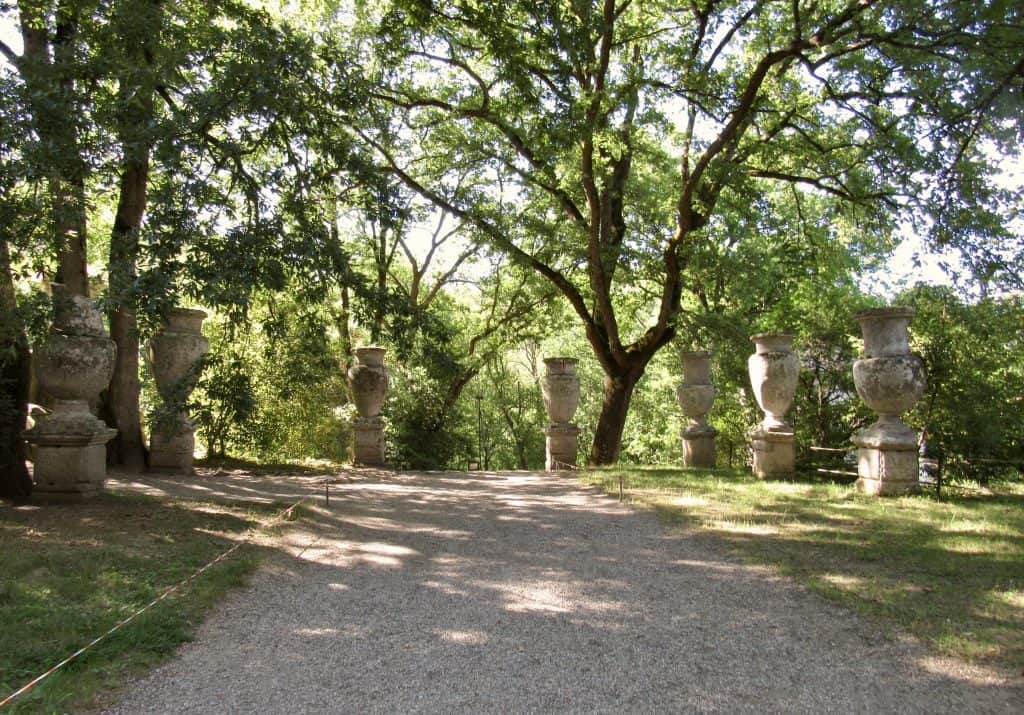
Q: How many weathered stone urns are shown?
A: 7